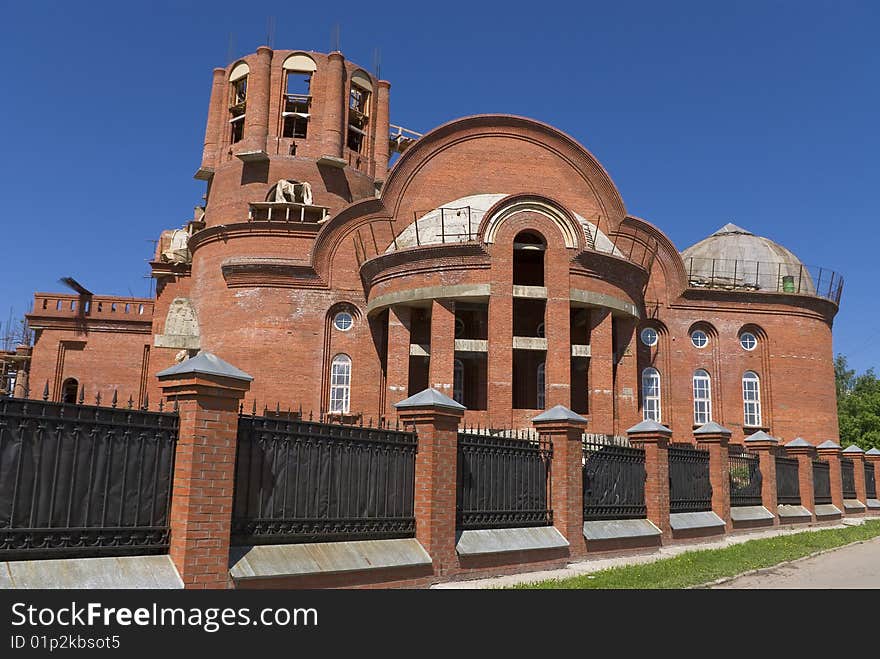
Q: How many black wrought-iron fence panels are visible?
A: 10